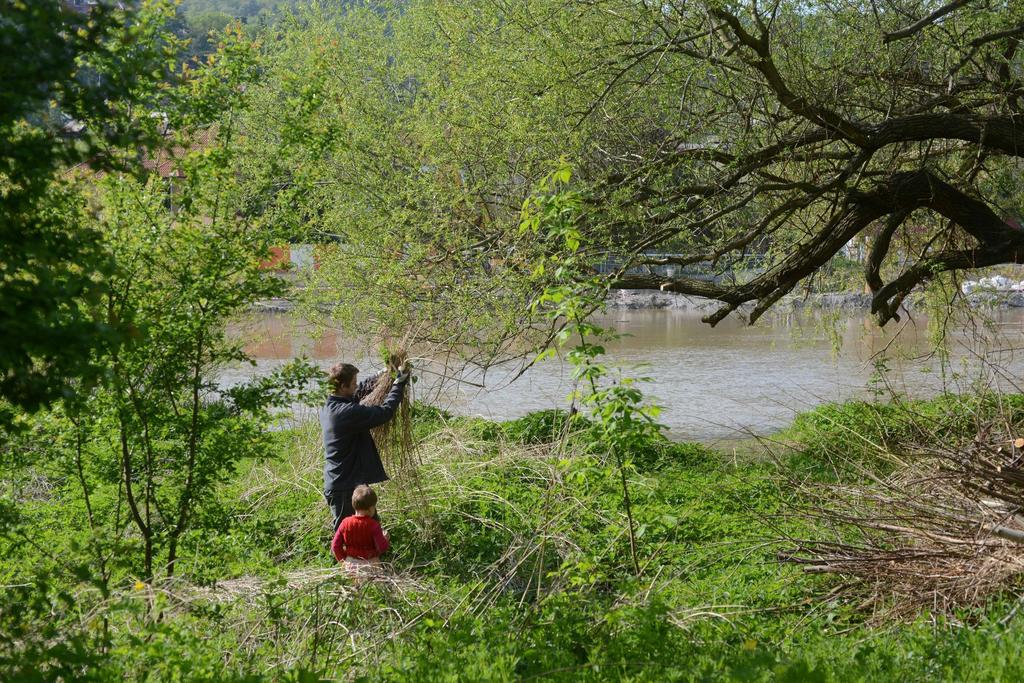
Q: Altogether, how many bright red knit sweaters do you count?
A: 1